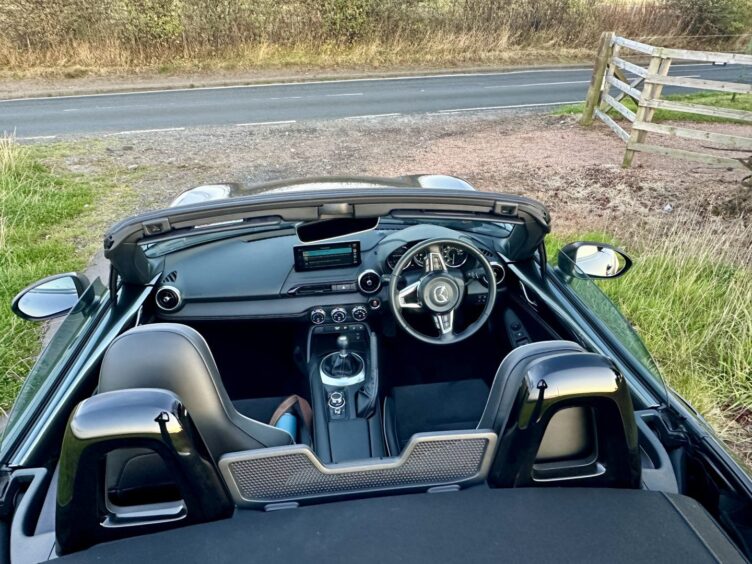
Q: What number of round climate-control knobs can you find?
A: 3